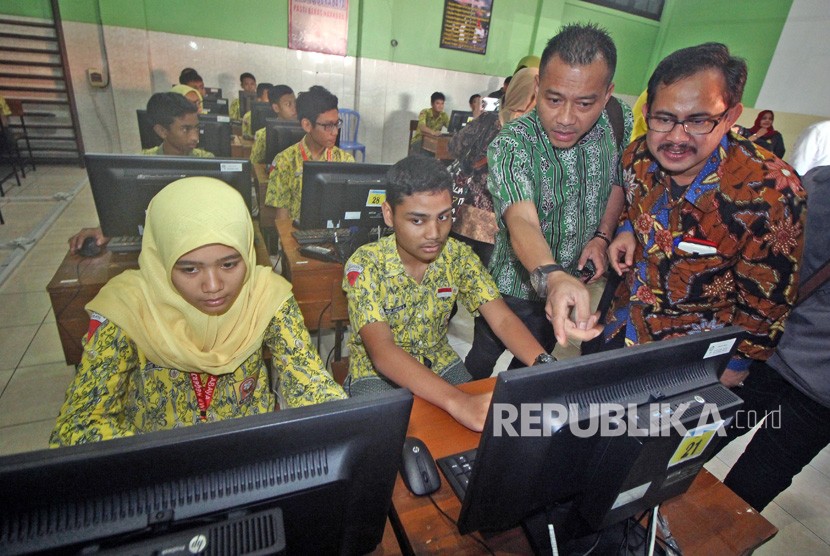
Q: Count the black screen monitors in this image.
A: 11